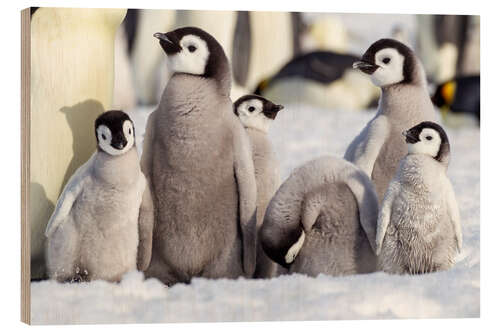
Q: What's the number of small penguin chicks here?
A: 6